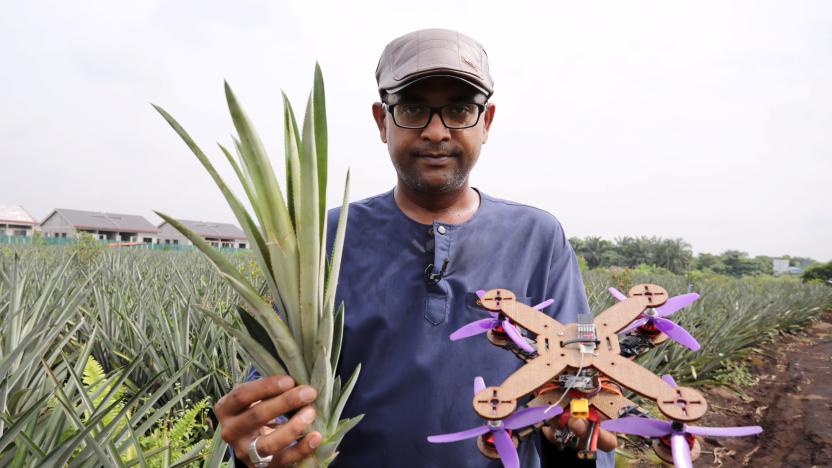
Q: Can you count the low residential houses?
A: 3